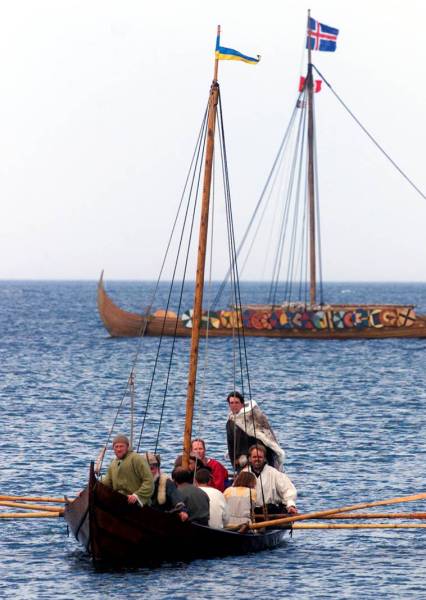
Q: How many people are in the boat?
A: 9